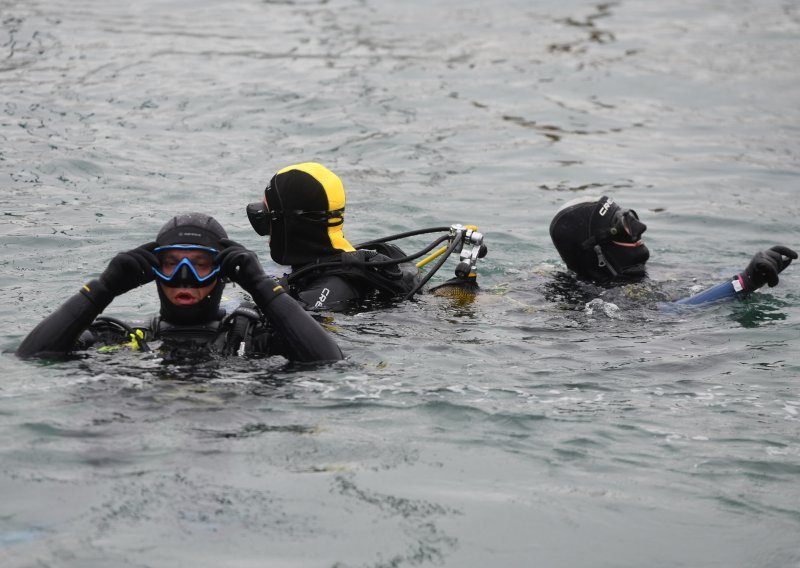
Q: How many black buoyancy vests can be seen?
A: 2